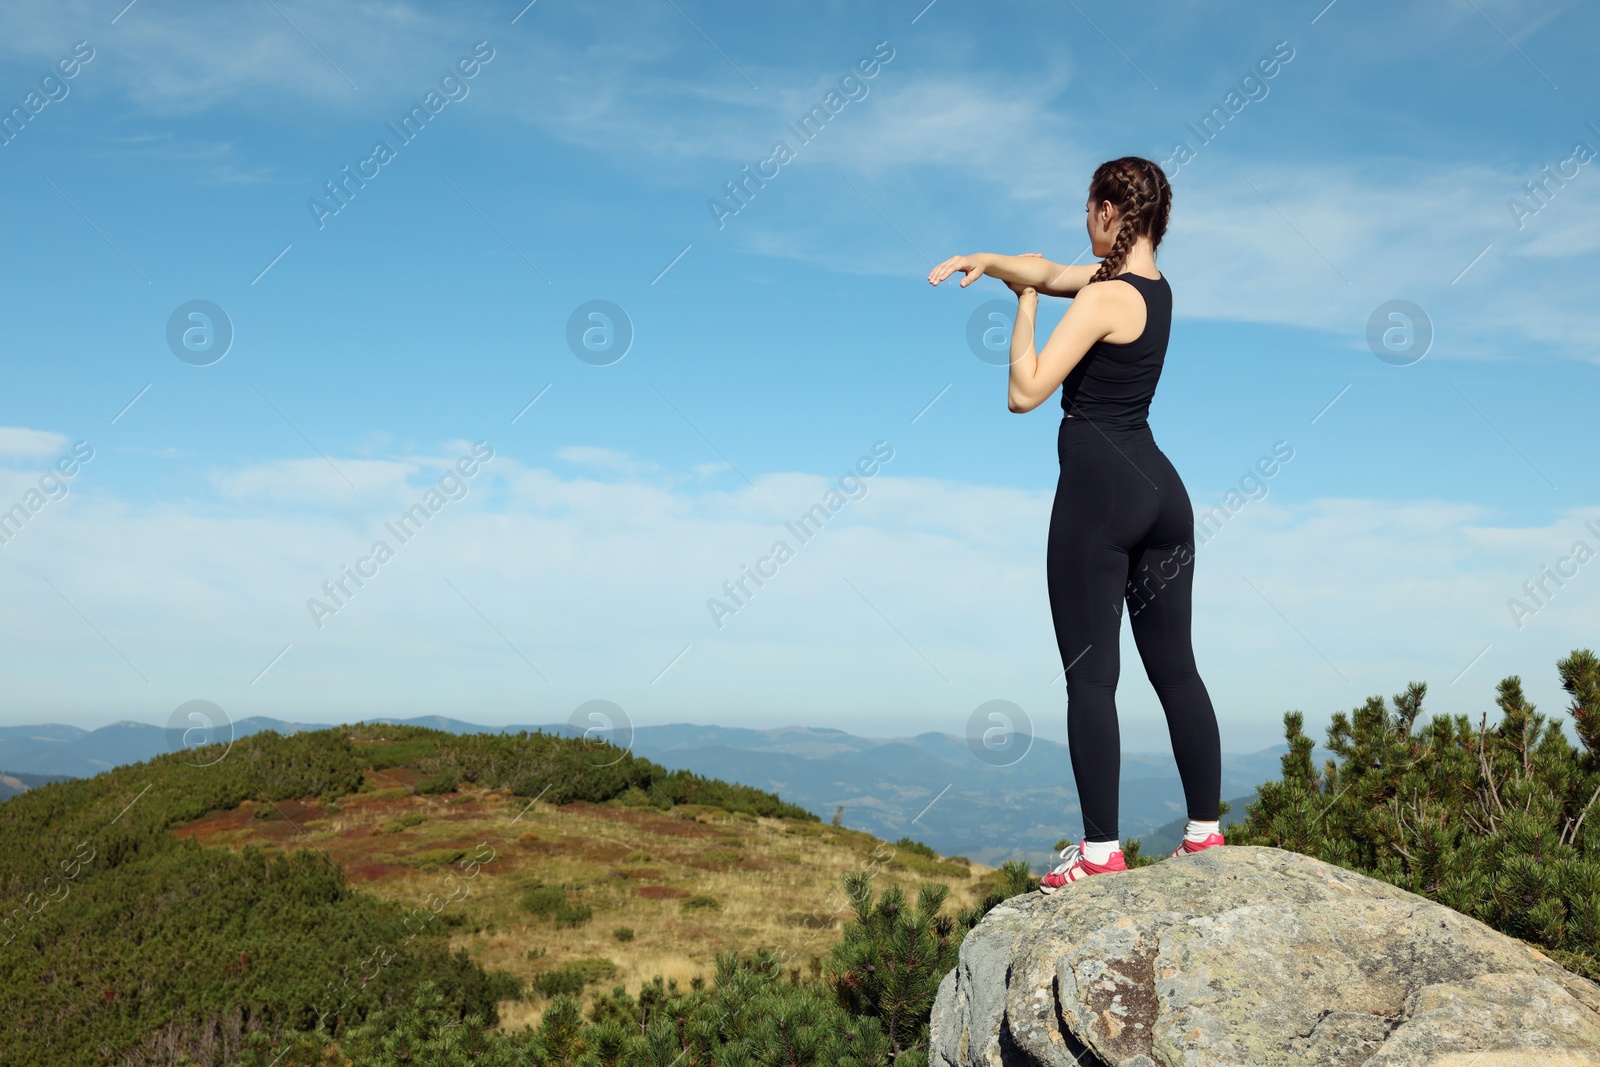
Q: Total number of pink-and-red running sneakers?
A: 2